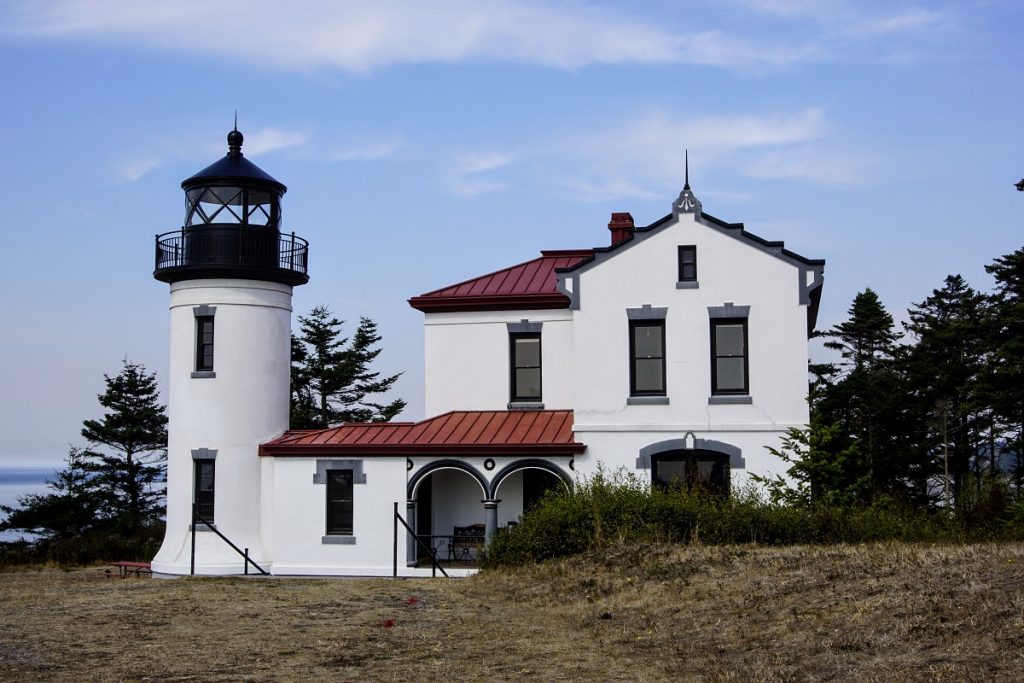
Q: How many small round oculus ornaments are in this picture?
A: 3